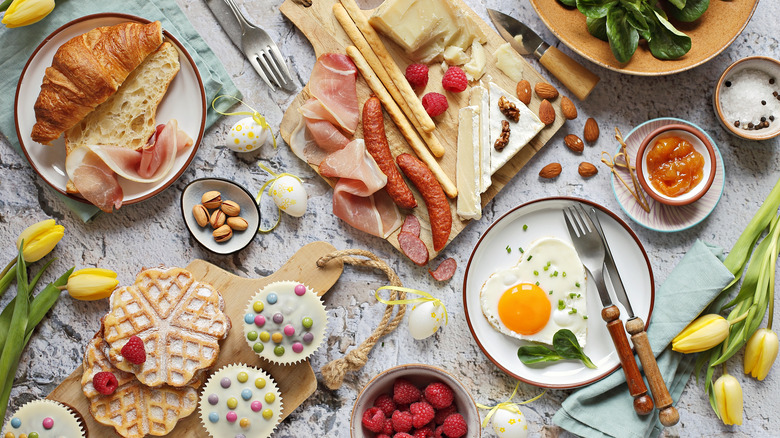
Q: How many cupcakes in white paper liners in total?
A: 3